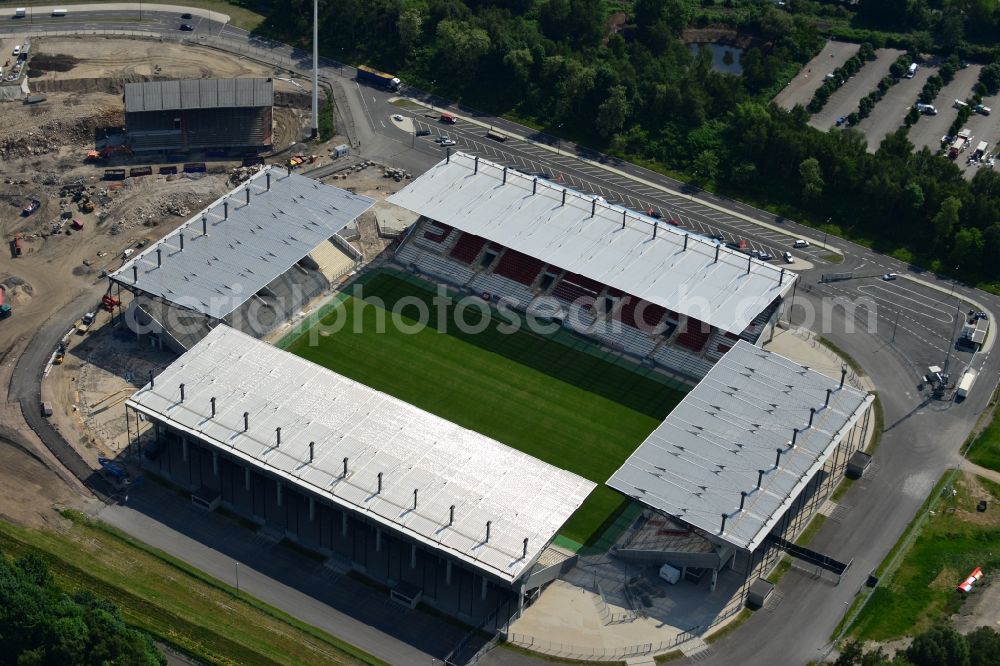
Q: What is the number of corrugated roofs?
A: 5